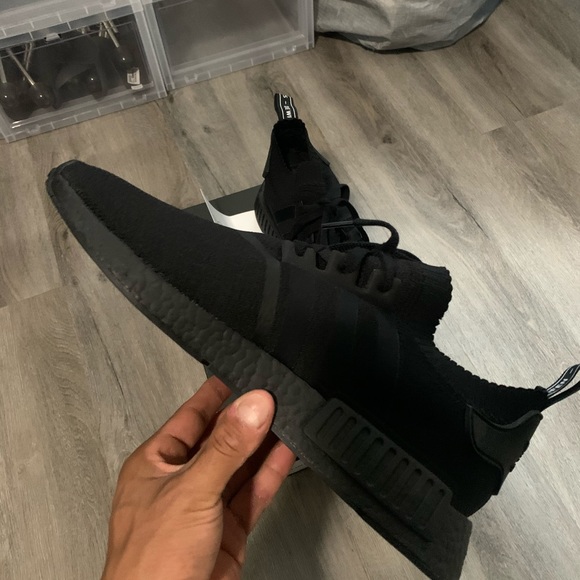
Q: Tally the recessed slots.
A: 9